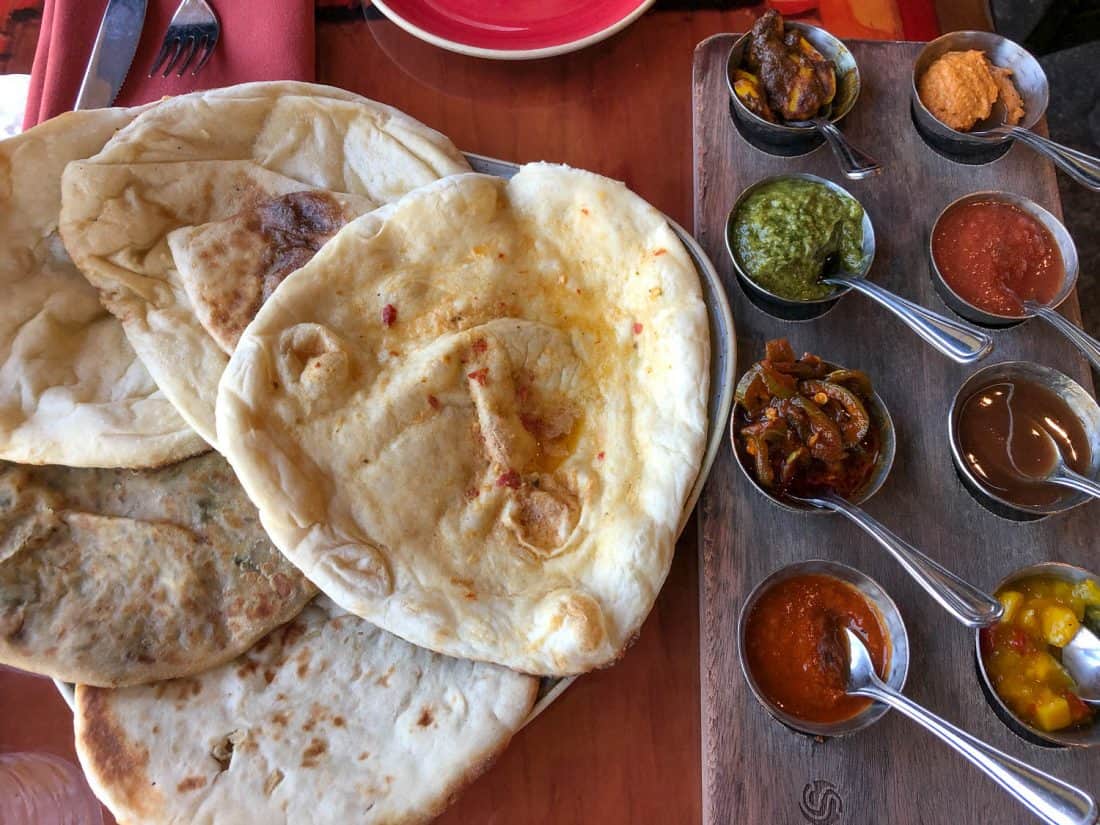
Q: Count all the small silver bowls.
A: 8